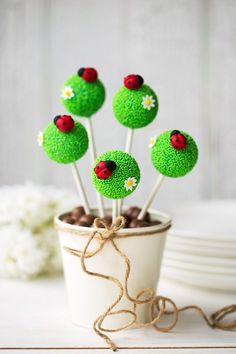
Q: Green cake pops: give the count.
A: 5